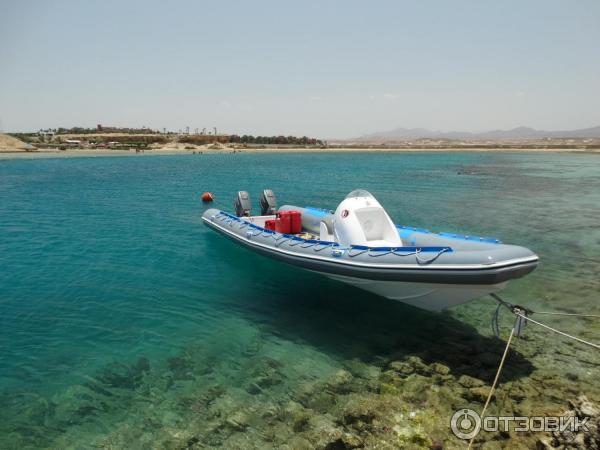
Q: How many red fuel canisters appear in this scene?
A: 3